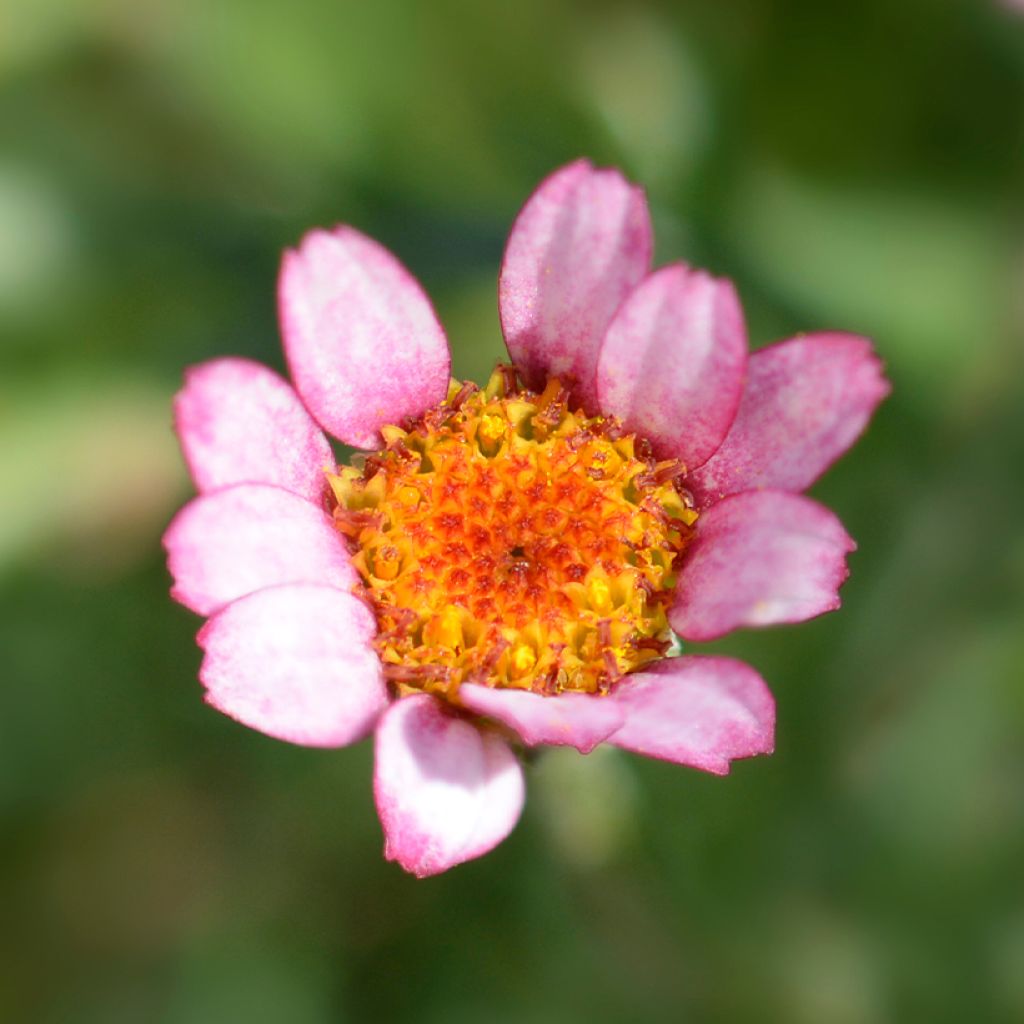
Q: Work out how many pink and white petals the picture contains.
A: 11